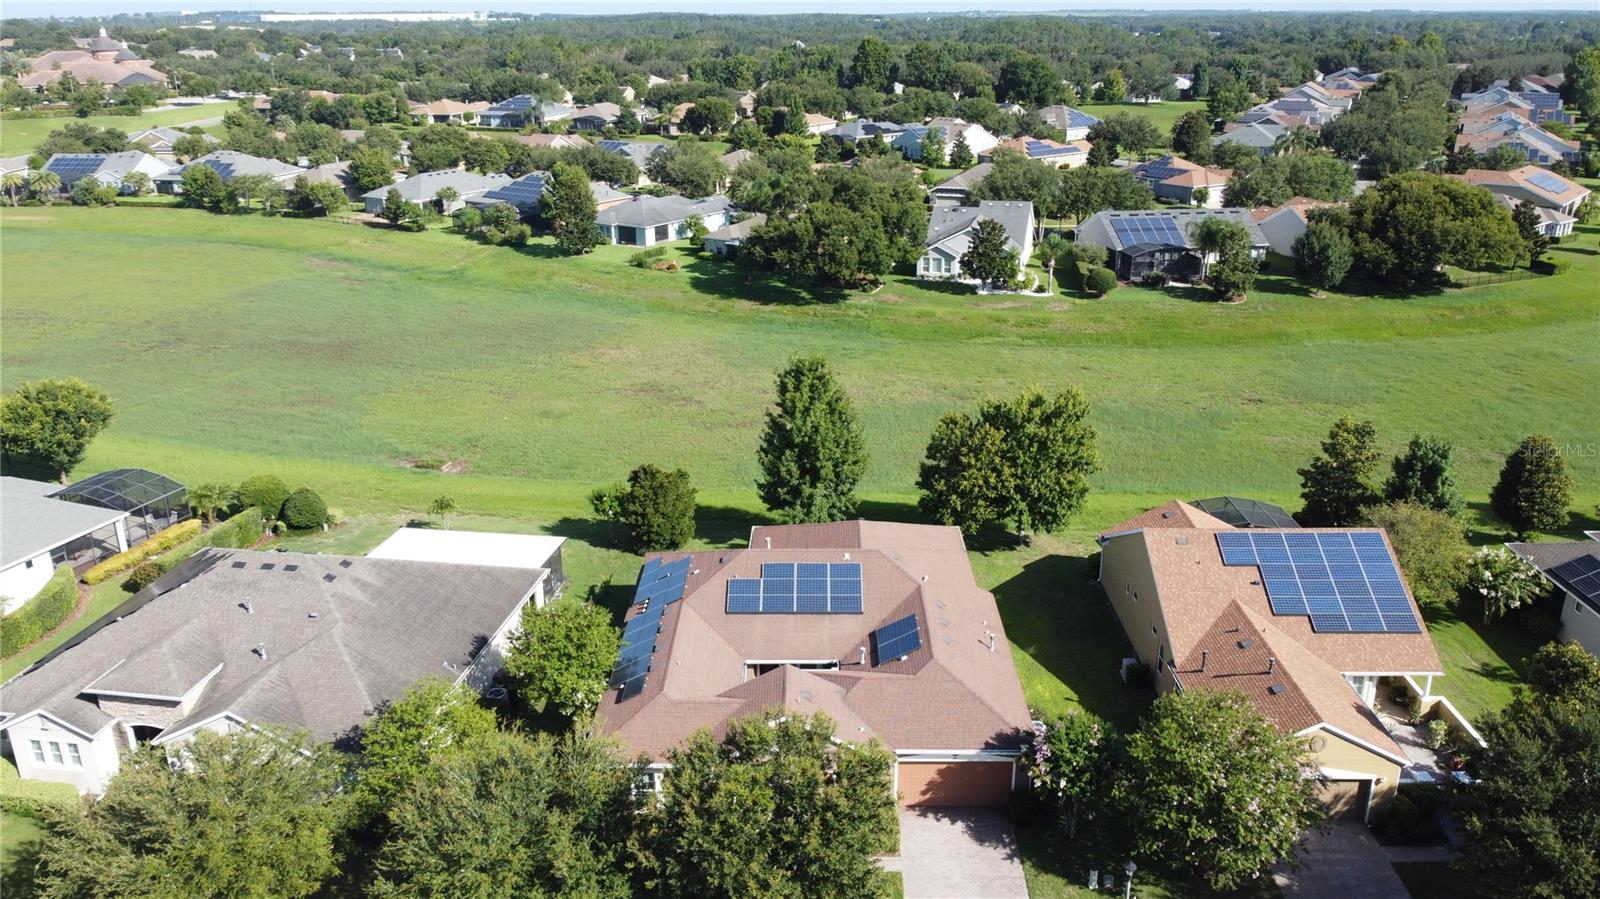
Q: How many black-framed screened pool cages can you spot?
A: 3